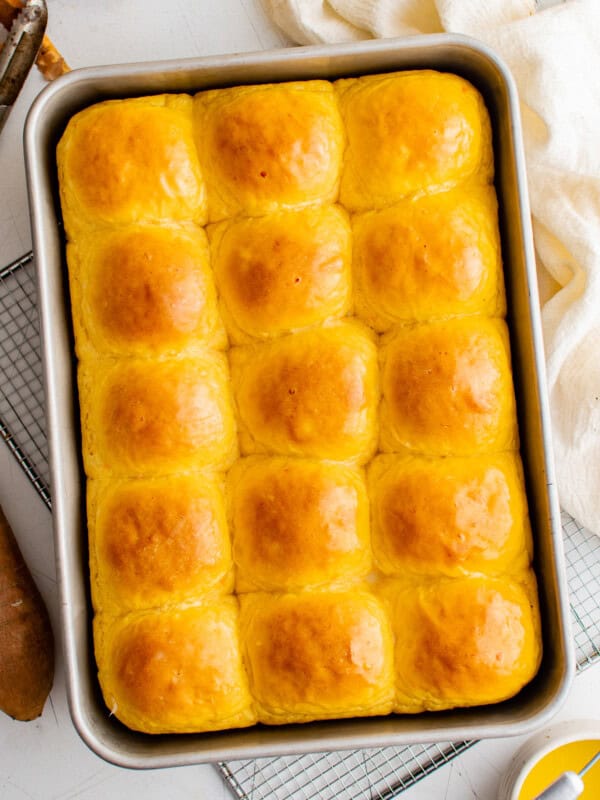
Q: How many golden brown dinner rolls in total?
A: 15